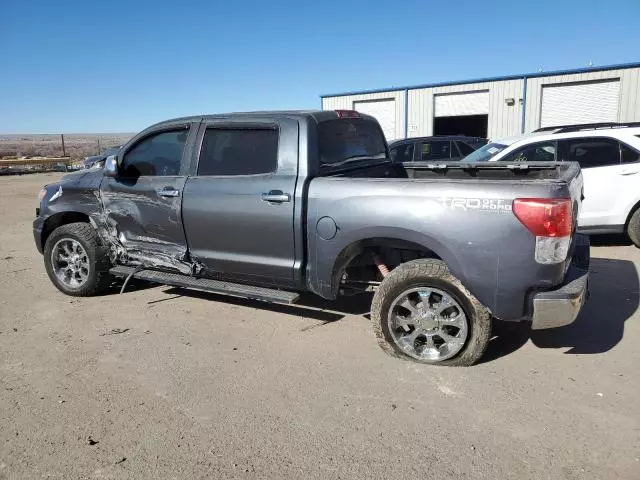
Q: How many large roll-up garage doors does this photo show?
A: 3